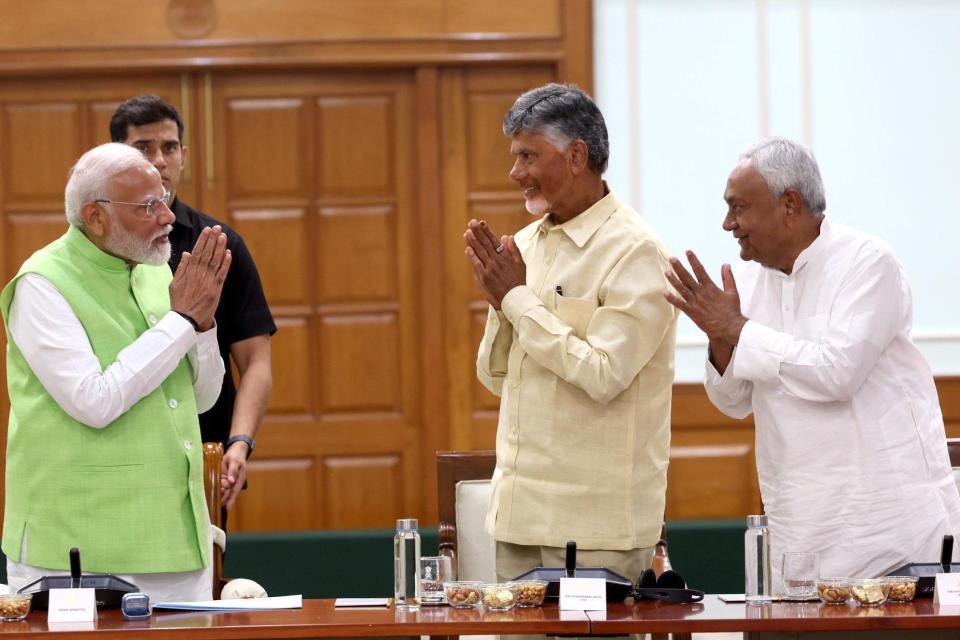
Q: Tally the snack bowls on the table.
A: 7